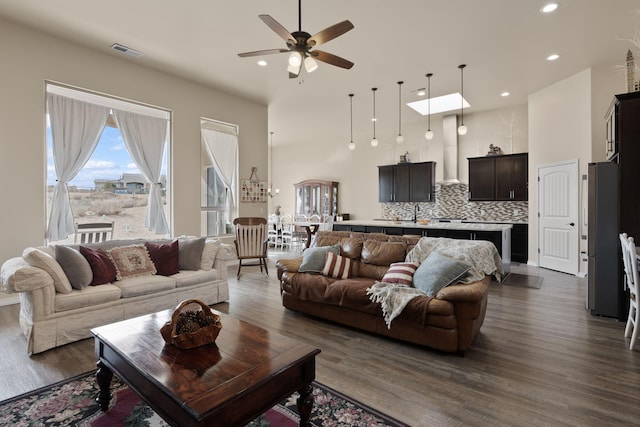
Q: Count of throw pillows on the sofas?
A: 11